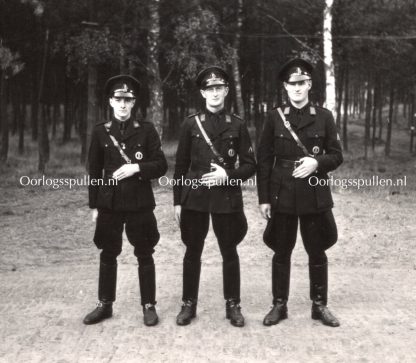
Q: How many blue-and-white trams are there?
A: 0